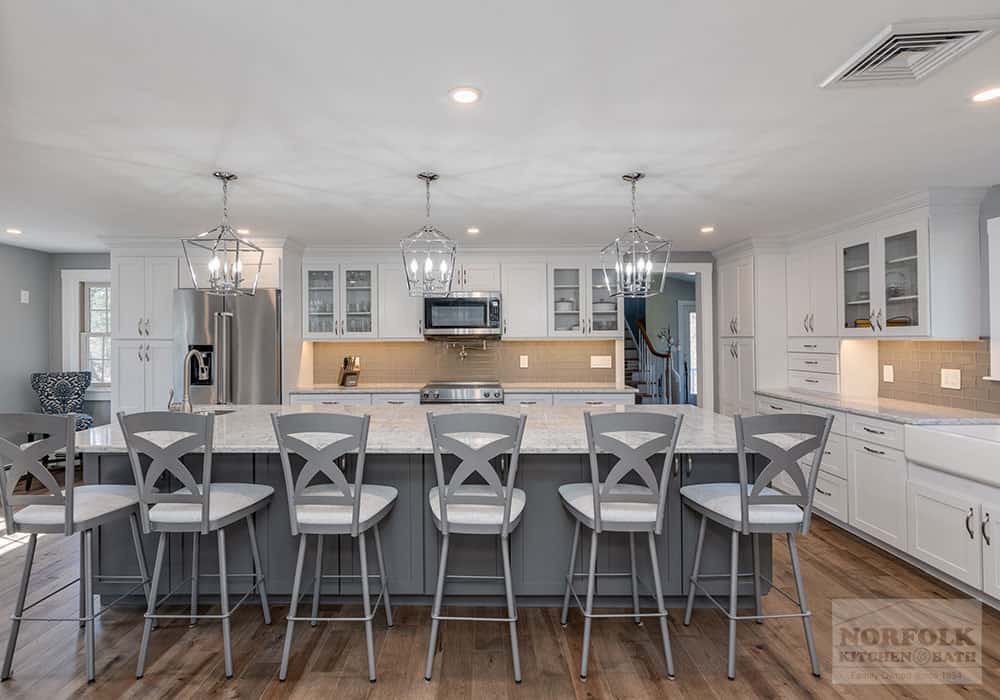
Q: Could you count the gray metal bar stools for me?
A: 6